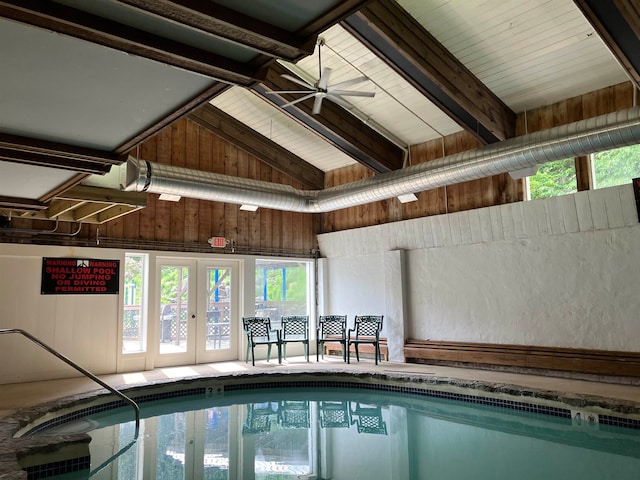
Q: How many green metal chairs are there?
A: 4